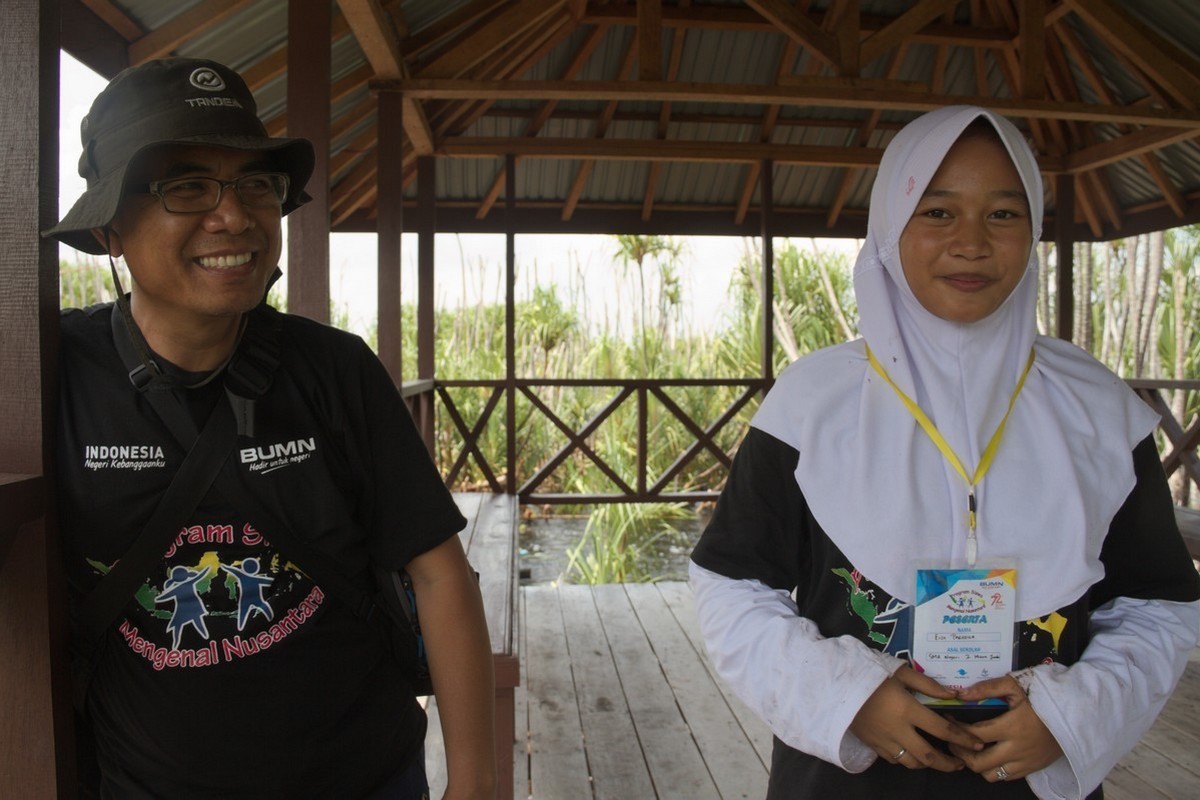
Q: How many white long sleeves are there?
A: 2